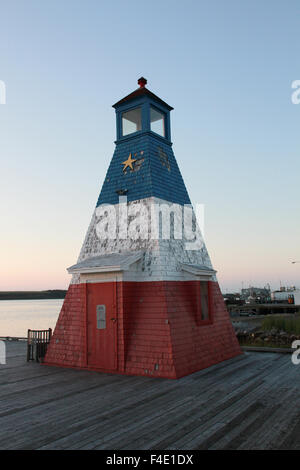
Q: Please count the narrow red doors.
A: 1